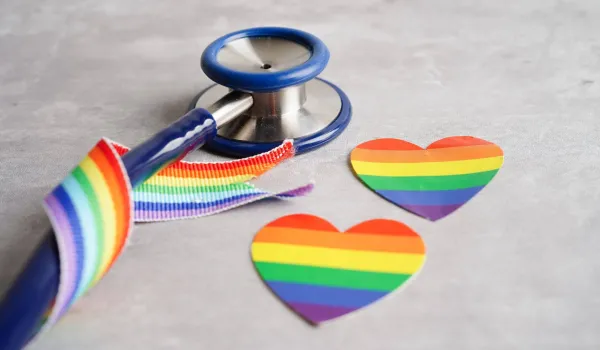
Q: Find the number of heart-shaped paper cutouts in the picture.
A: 2